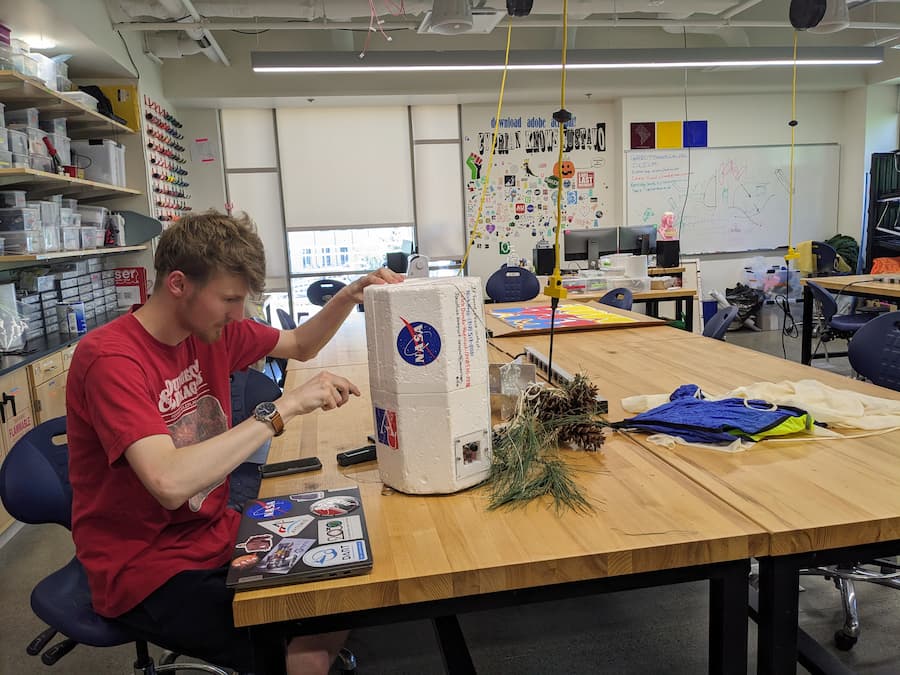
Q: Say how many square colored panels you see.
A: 3